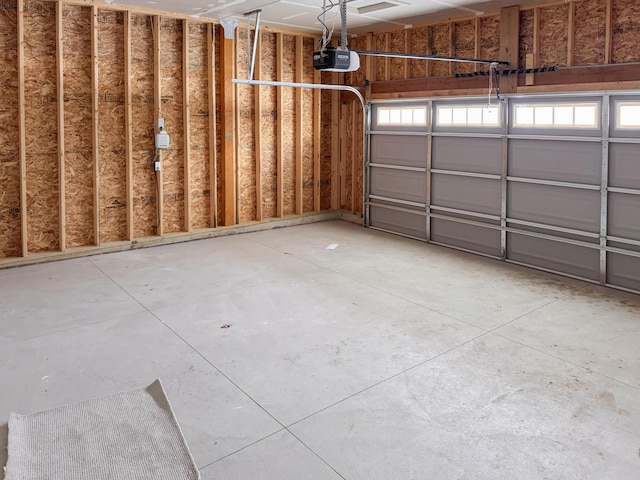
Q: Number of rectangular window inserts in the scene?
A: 4